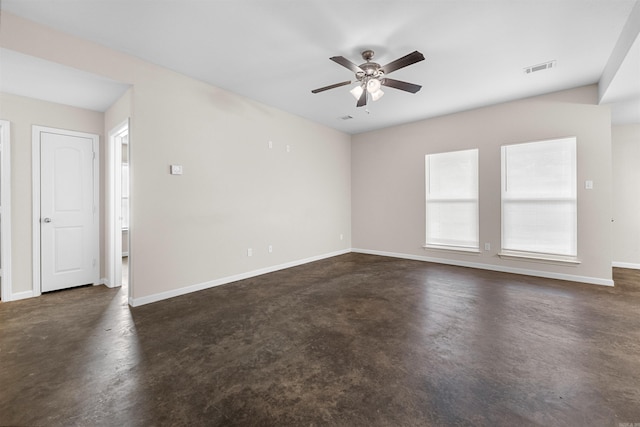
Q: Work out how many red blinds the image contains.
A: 0